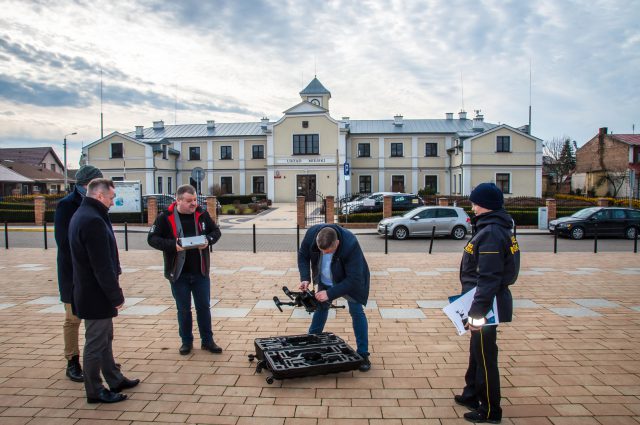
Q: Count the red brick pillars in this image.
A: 9